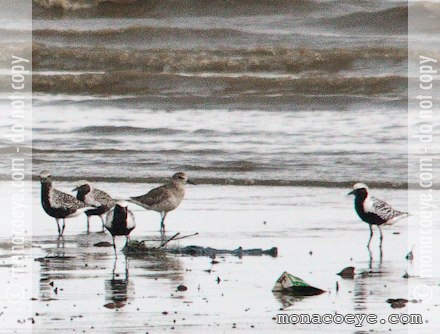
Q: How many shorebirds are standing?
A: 5